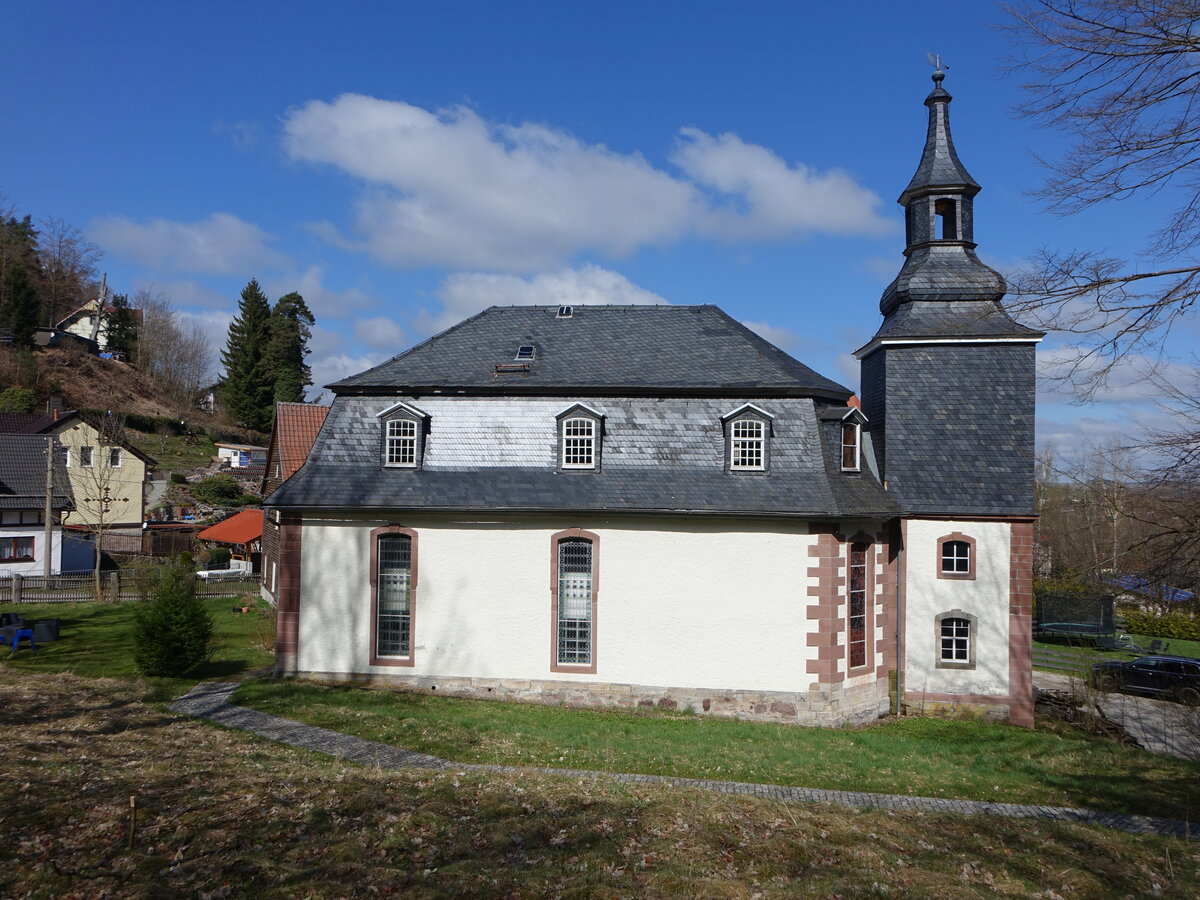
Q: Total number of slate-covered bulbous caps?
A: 1